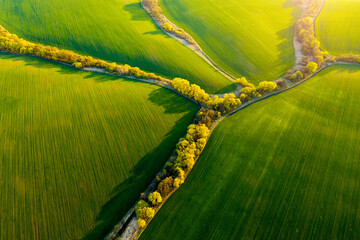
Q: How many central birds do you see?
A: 0